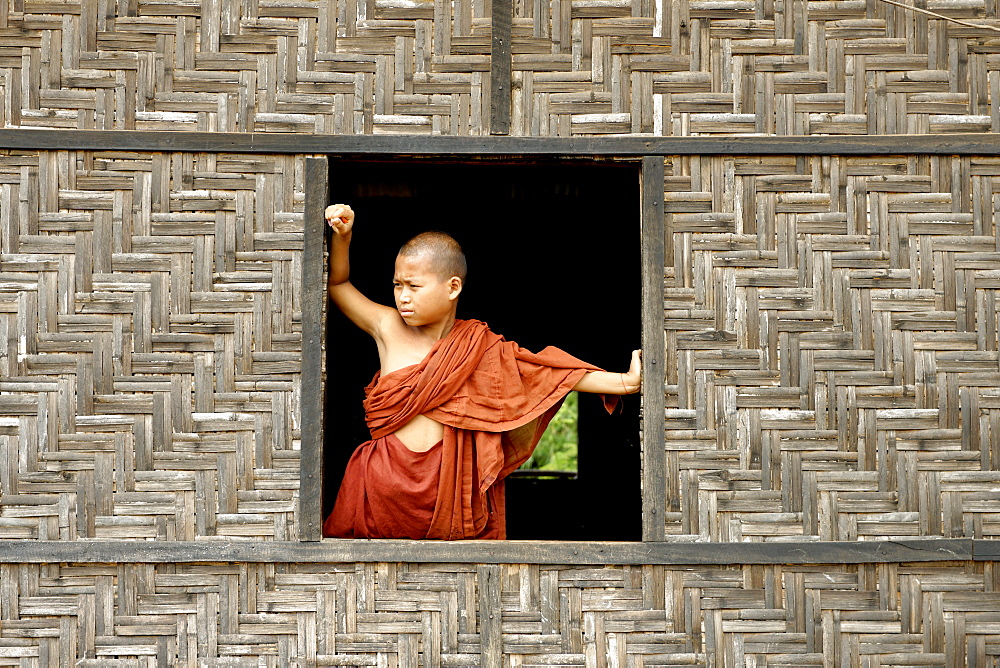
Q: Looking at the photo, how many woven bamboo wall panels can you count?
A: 6